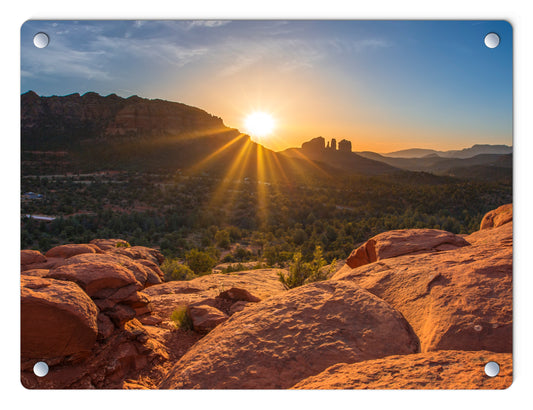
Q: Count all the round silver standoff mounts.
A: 4